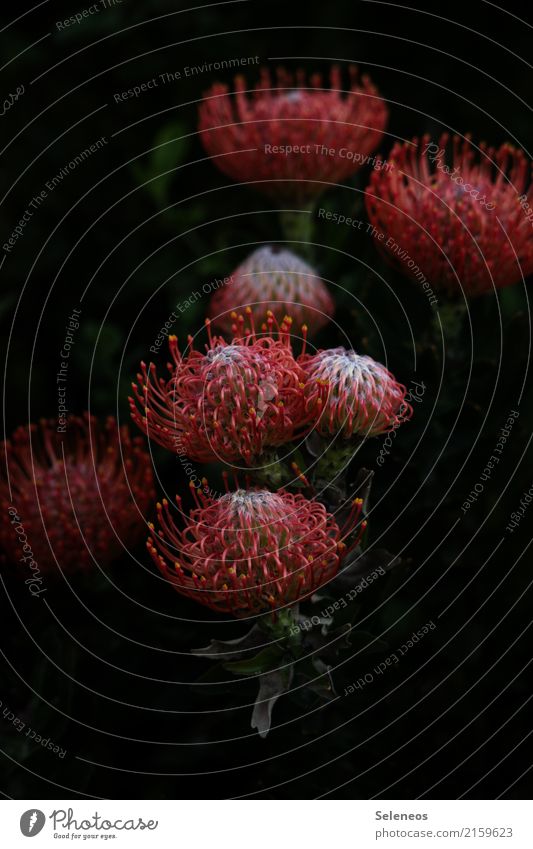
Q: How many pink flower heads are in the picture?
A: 7